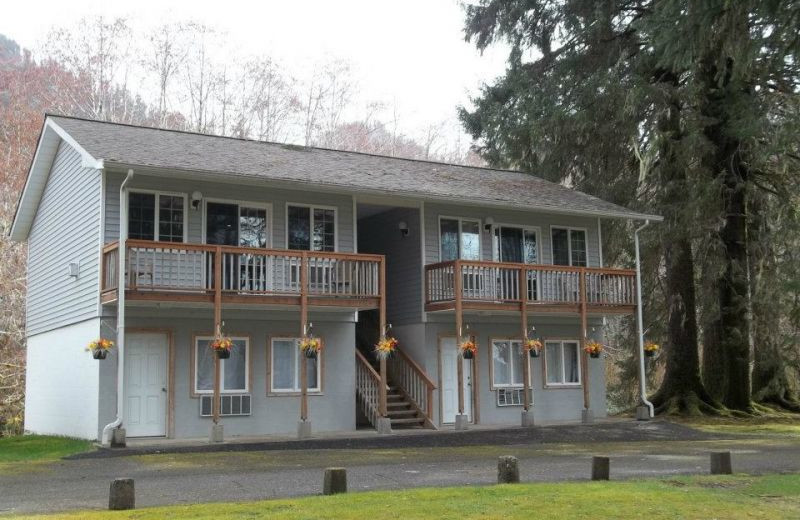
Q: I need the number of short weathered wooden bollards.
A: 5